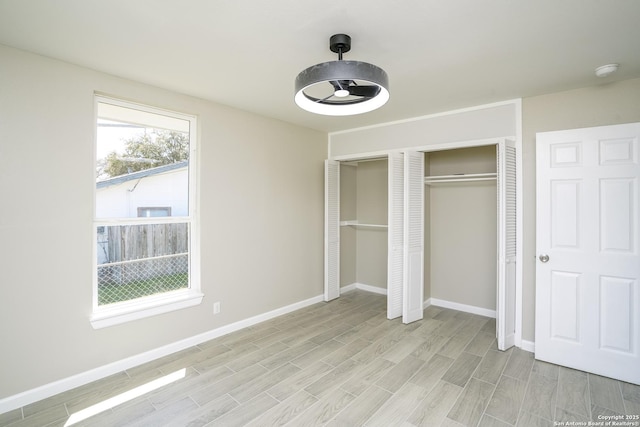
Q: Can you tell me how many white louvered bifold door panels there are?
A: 4